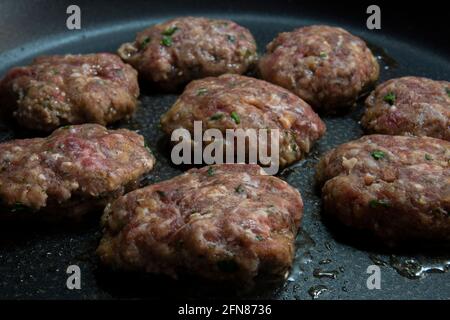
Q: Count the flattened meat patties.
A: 8